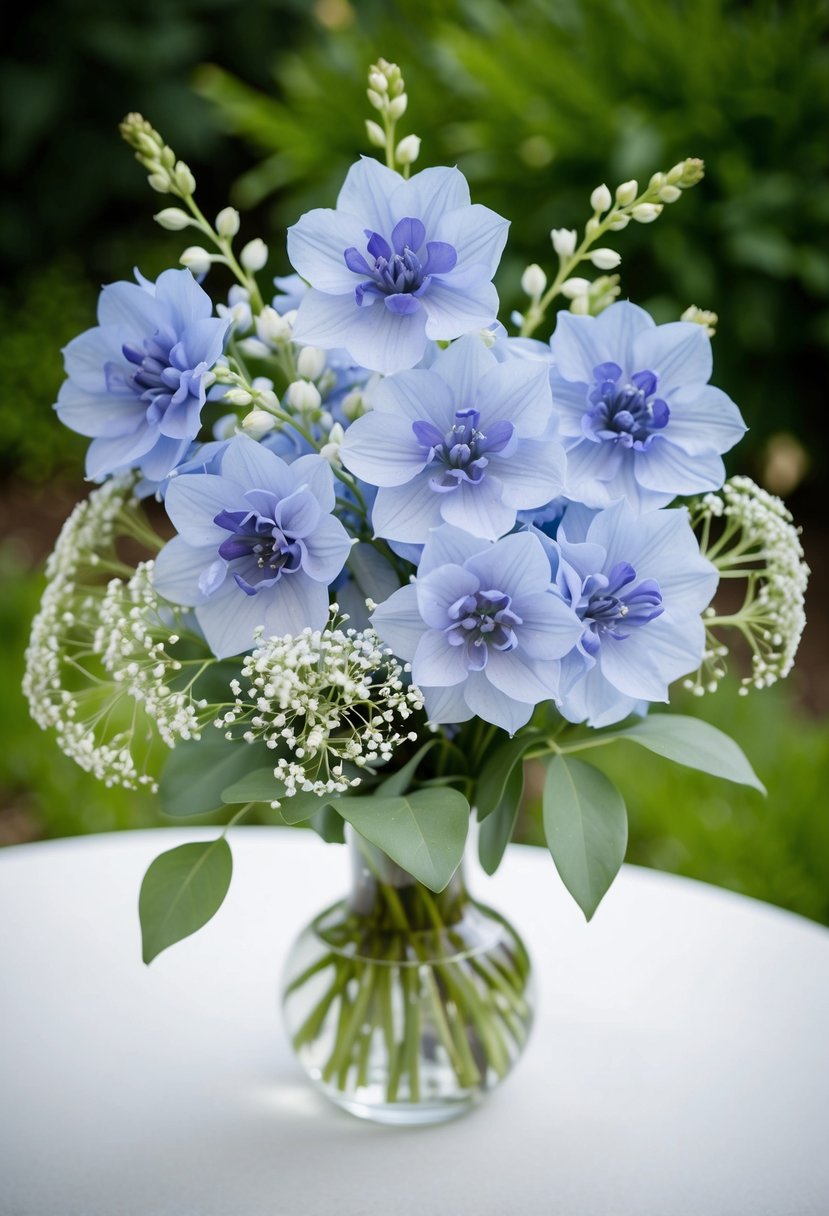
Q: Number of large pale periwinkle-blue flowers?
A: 7